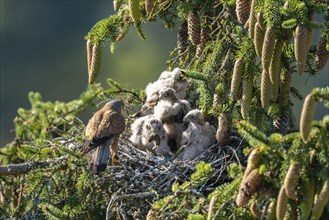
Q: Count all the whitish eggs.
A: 0